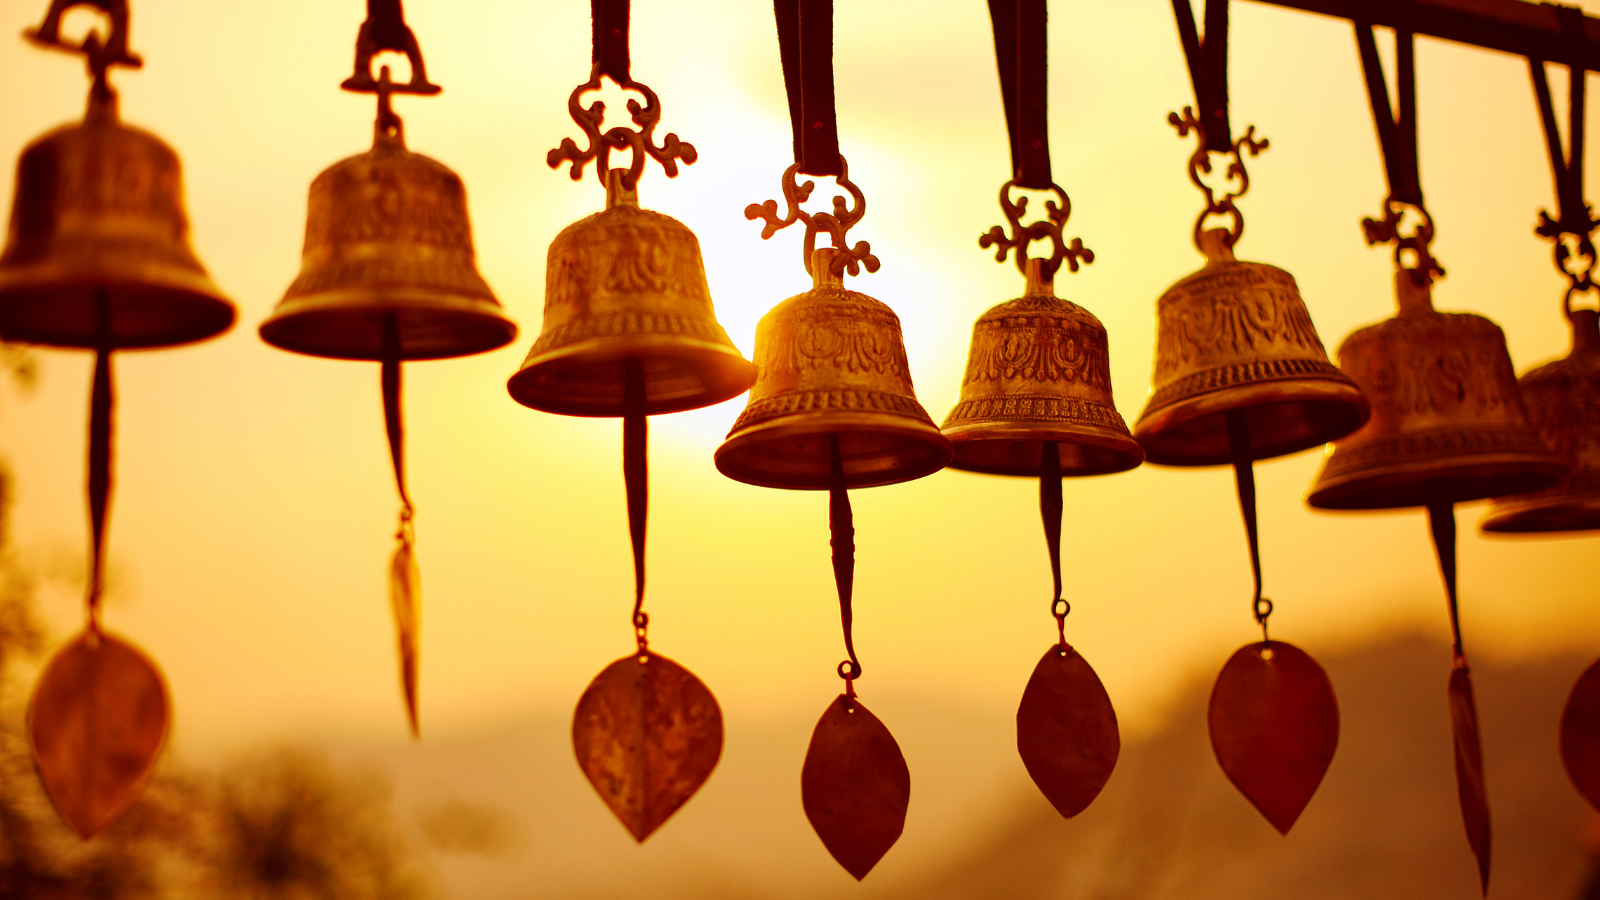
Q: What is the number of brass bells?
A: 8